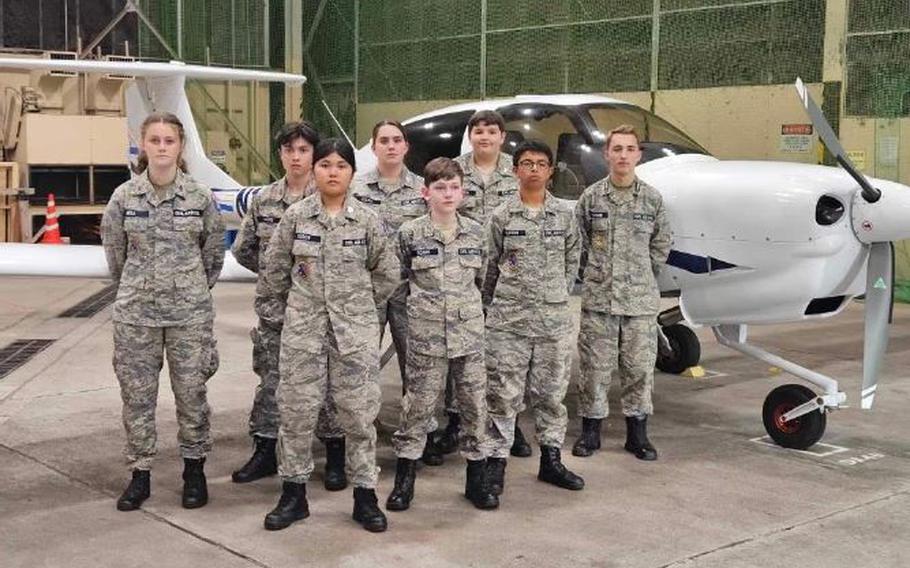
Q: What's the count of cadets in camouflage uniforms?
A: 8